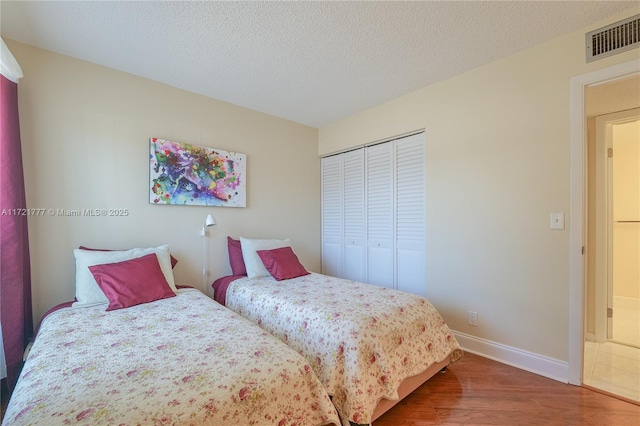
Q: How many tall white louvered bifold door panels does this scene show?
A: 4